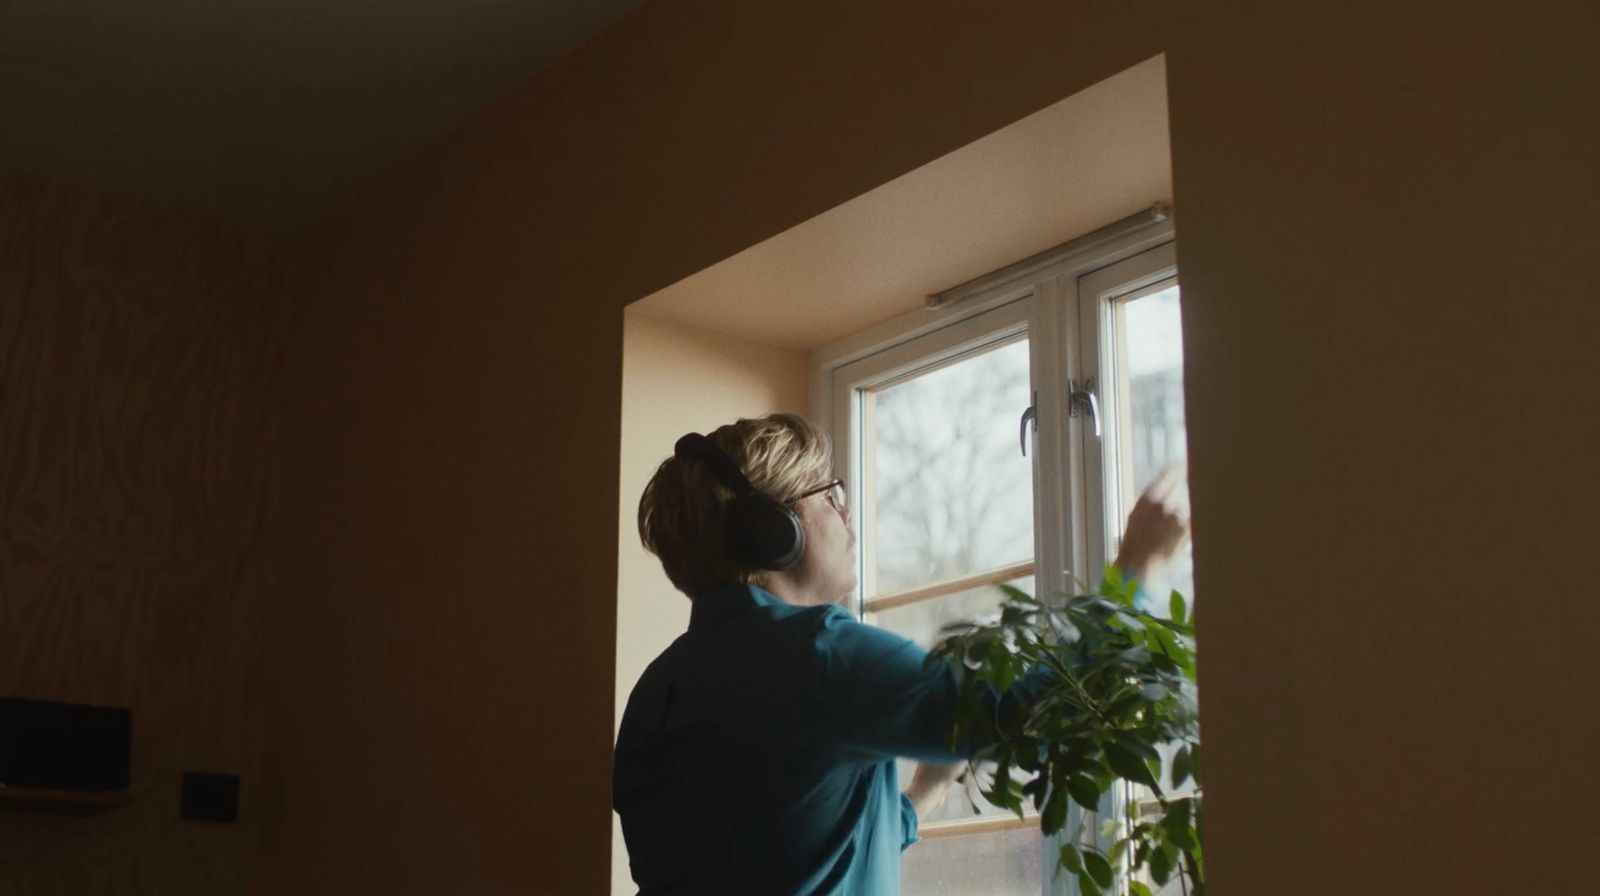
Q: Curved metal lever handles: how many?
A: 2